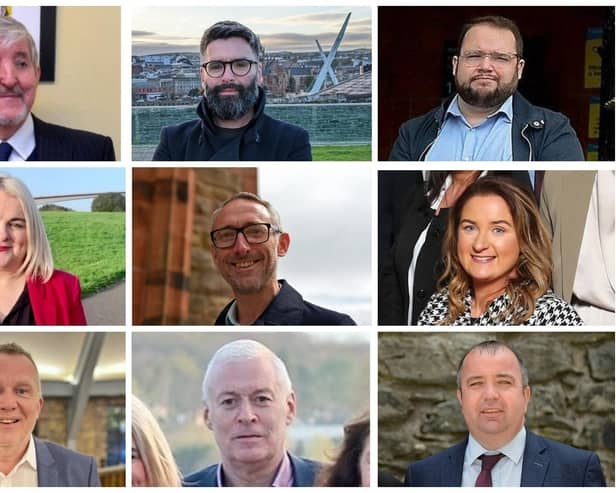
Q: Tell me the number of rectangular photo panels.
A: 9